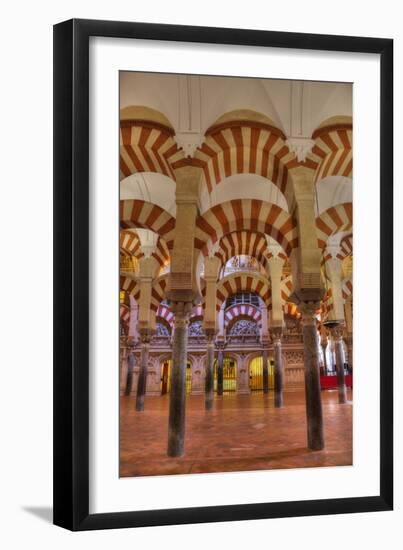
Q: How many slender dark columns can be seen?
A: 9